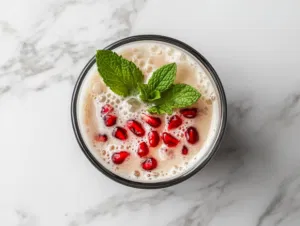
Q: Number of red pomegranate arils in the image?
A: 15